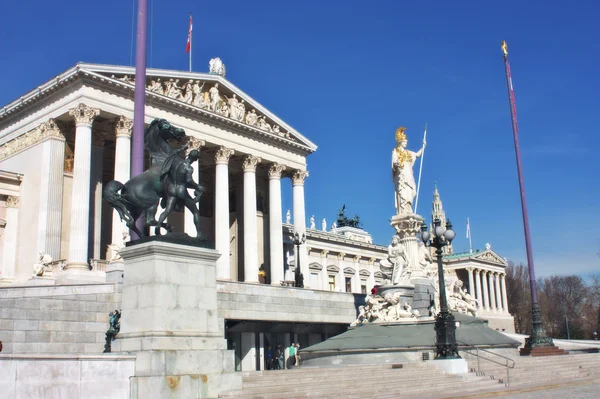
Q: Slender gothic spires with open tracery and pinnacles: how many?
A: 1